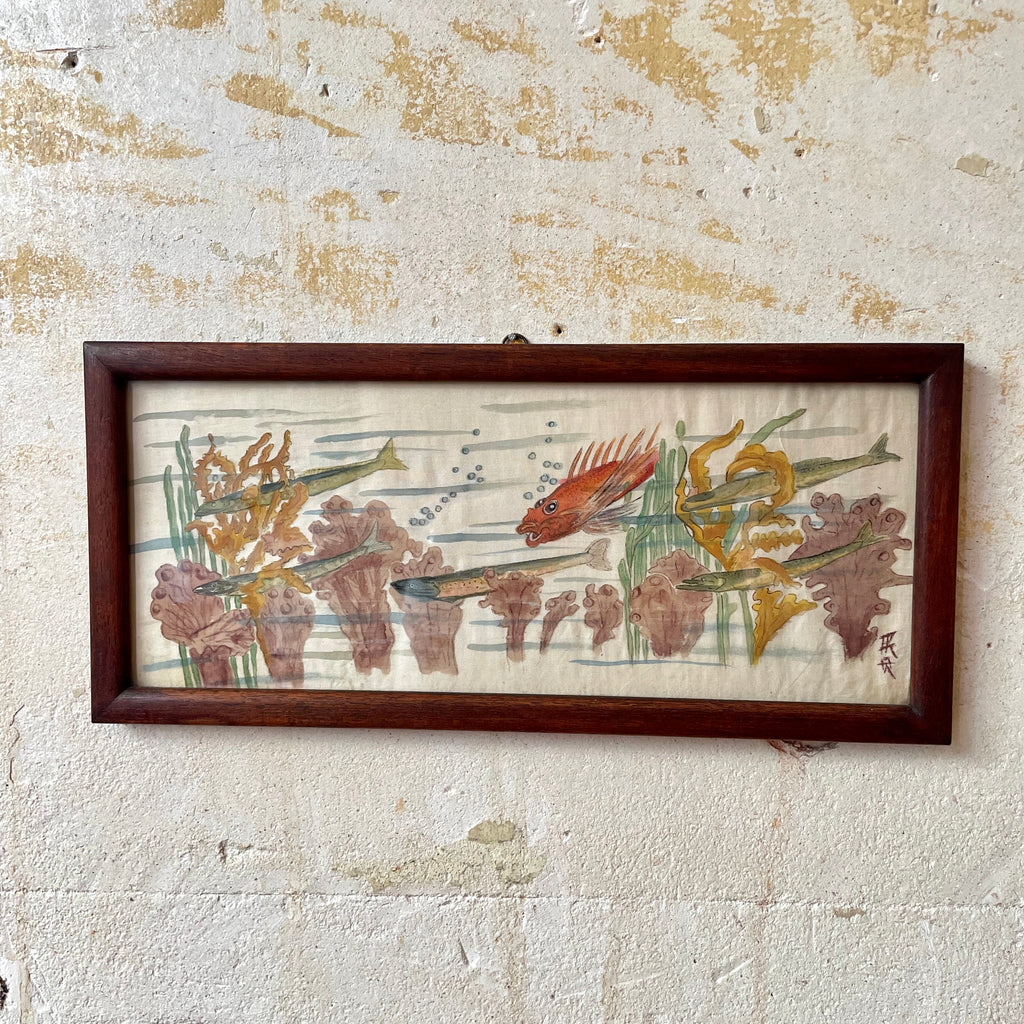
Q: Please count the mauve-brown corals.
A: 9